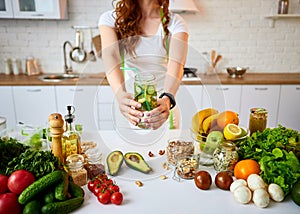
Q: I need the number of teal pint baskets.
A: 0